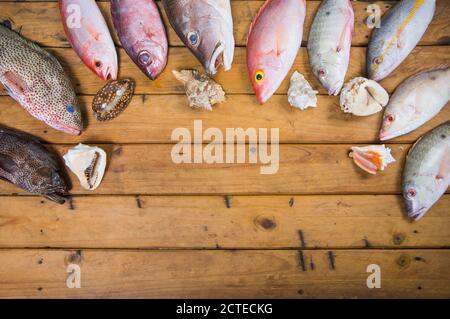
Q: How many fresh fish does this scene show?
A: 10